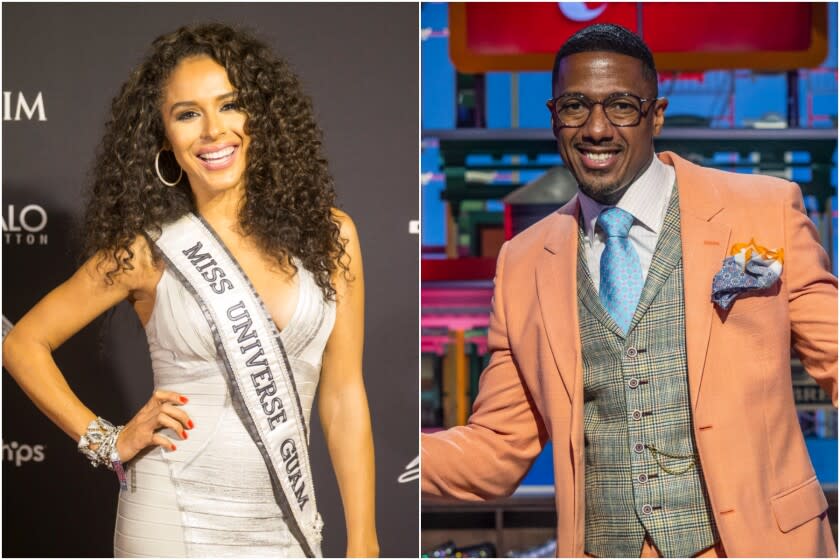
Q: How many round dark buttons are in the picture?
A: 6